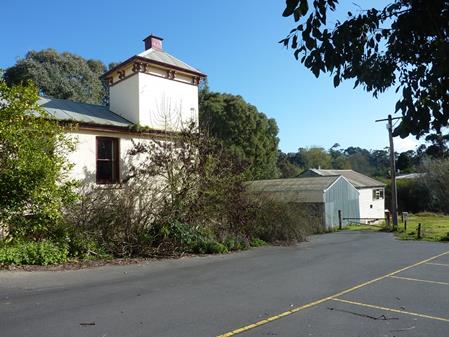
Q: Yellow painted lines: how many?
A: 4